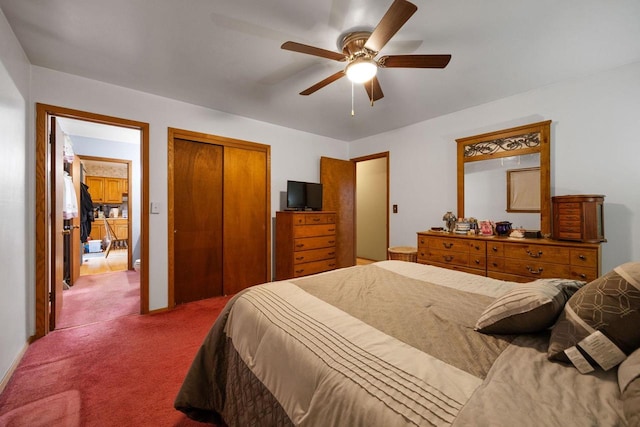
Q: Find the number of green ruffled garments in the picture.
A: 0